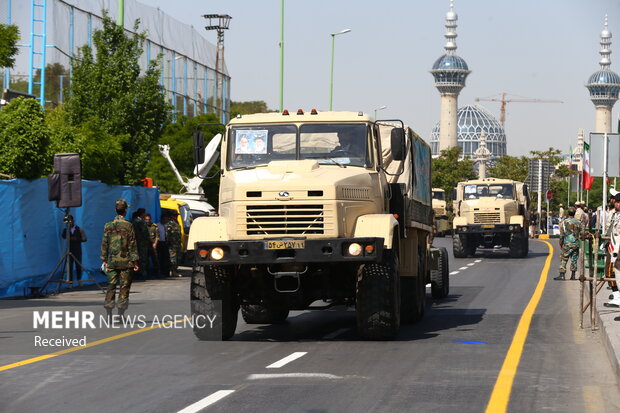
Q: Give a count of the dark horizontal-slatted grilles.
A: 2